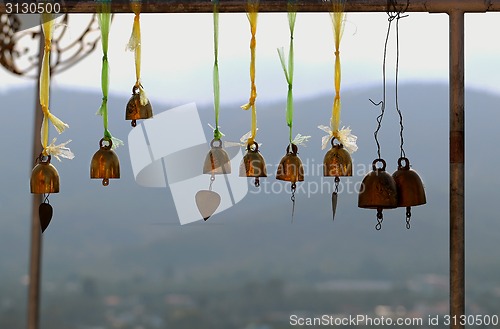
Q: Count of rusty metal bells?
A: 9